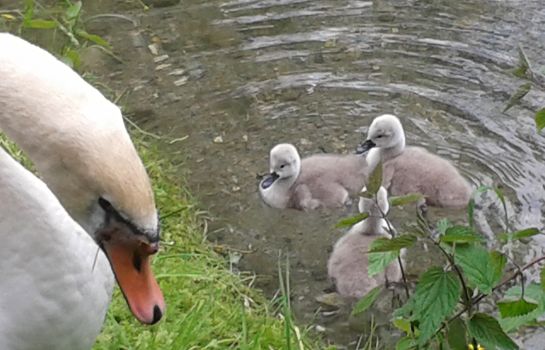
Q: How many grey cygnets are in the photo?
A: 3